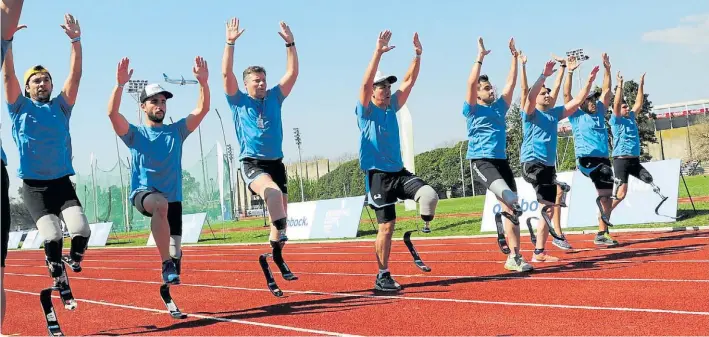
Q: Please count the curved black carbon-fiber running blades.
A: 11